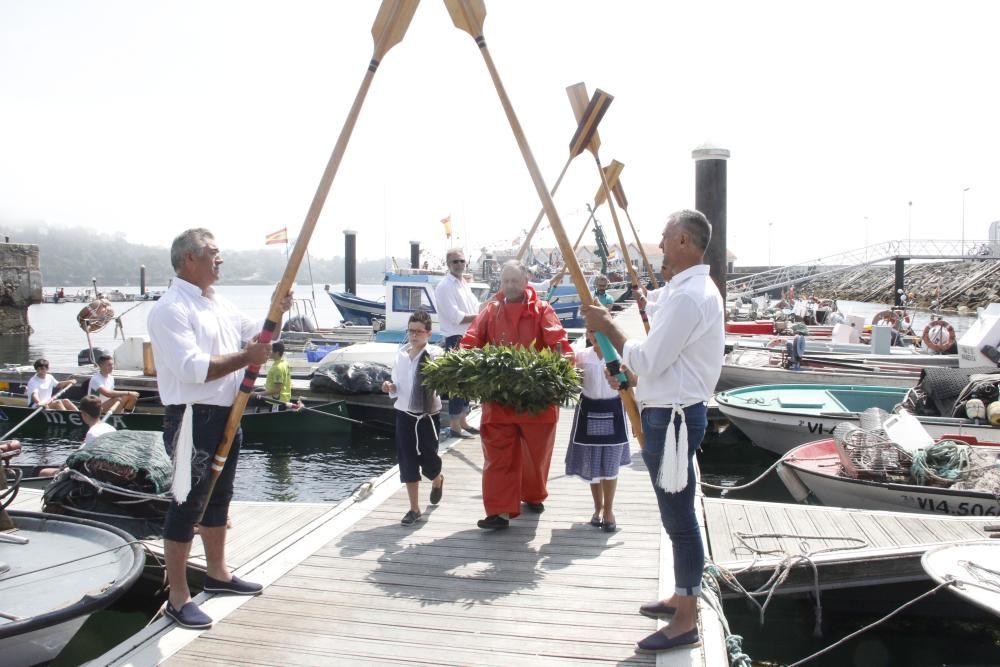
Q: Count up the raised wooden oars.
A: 6